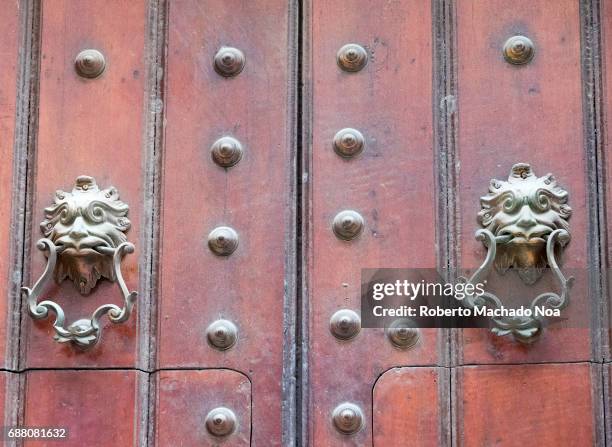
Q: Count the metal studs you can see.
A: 13